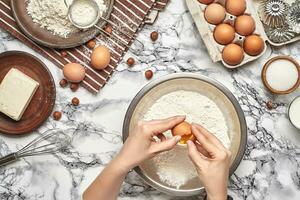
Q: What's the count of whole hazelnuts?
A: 11